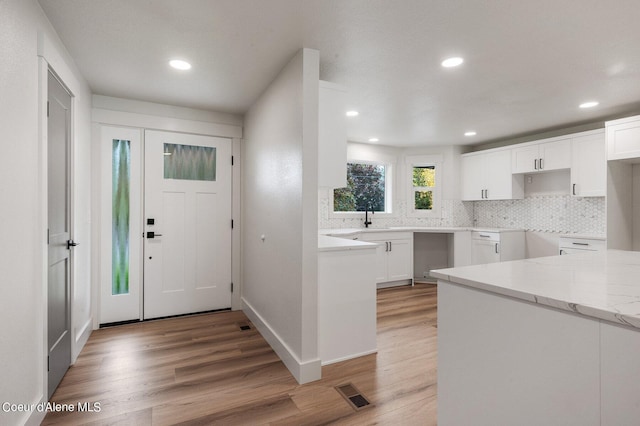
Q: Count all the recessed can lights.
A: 6